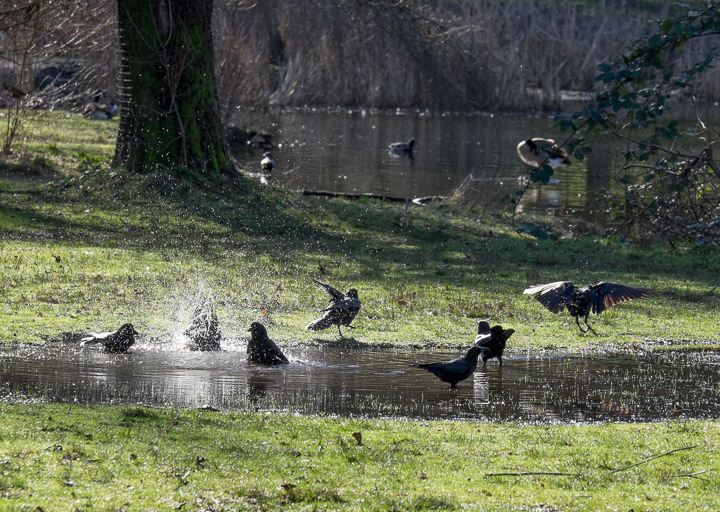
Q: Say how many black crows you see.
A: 7